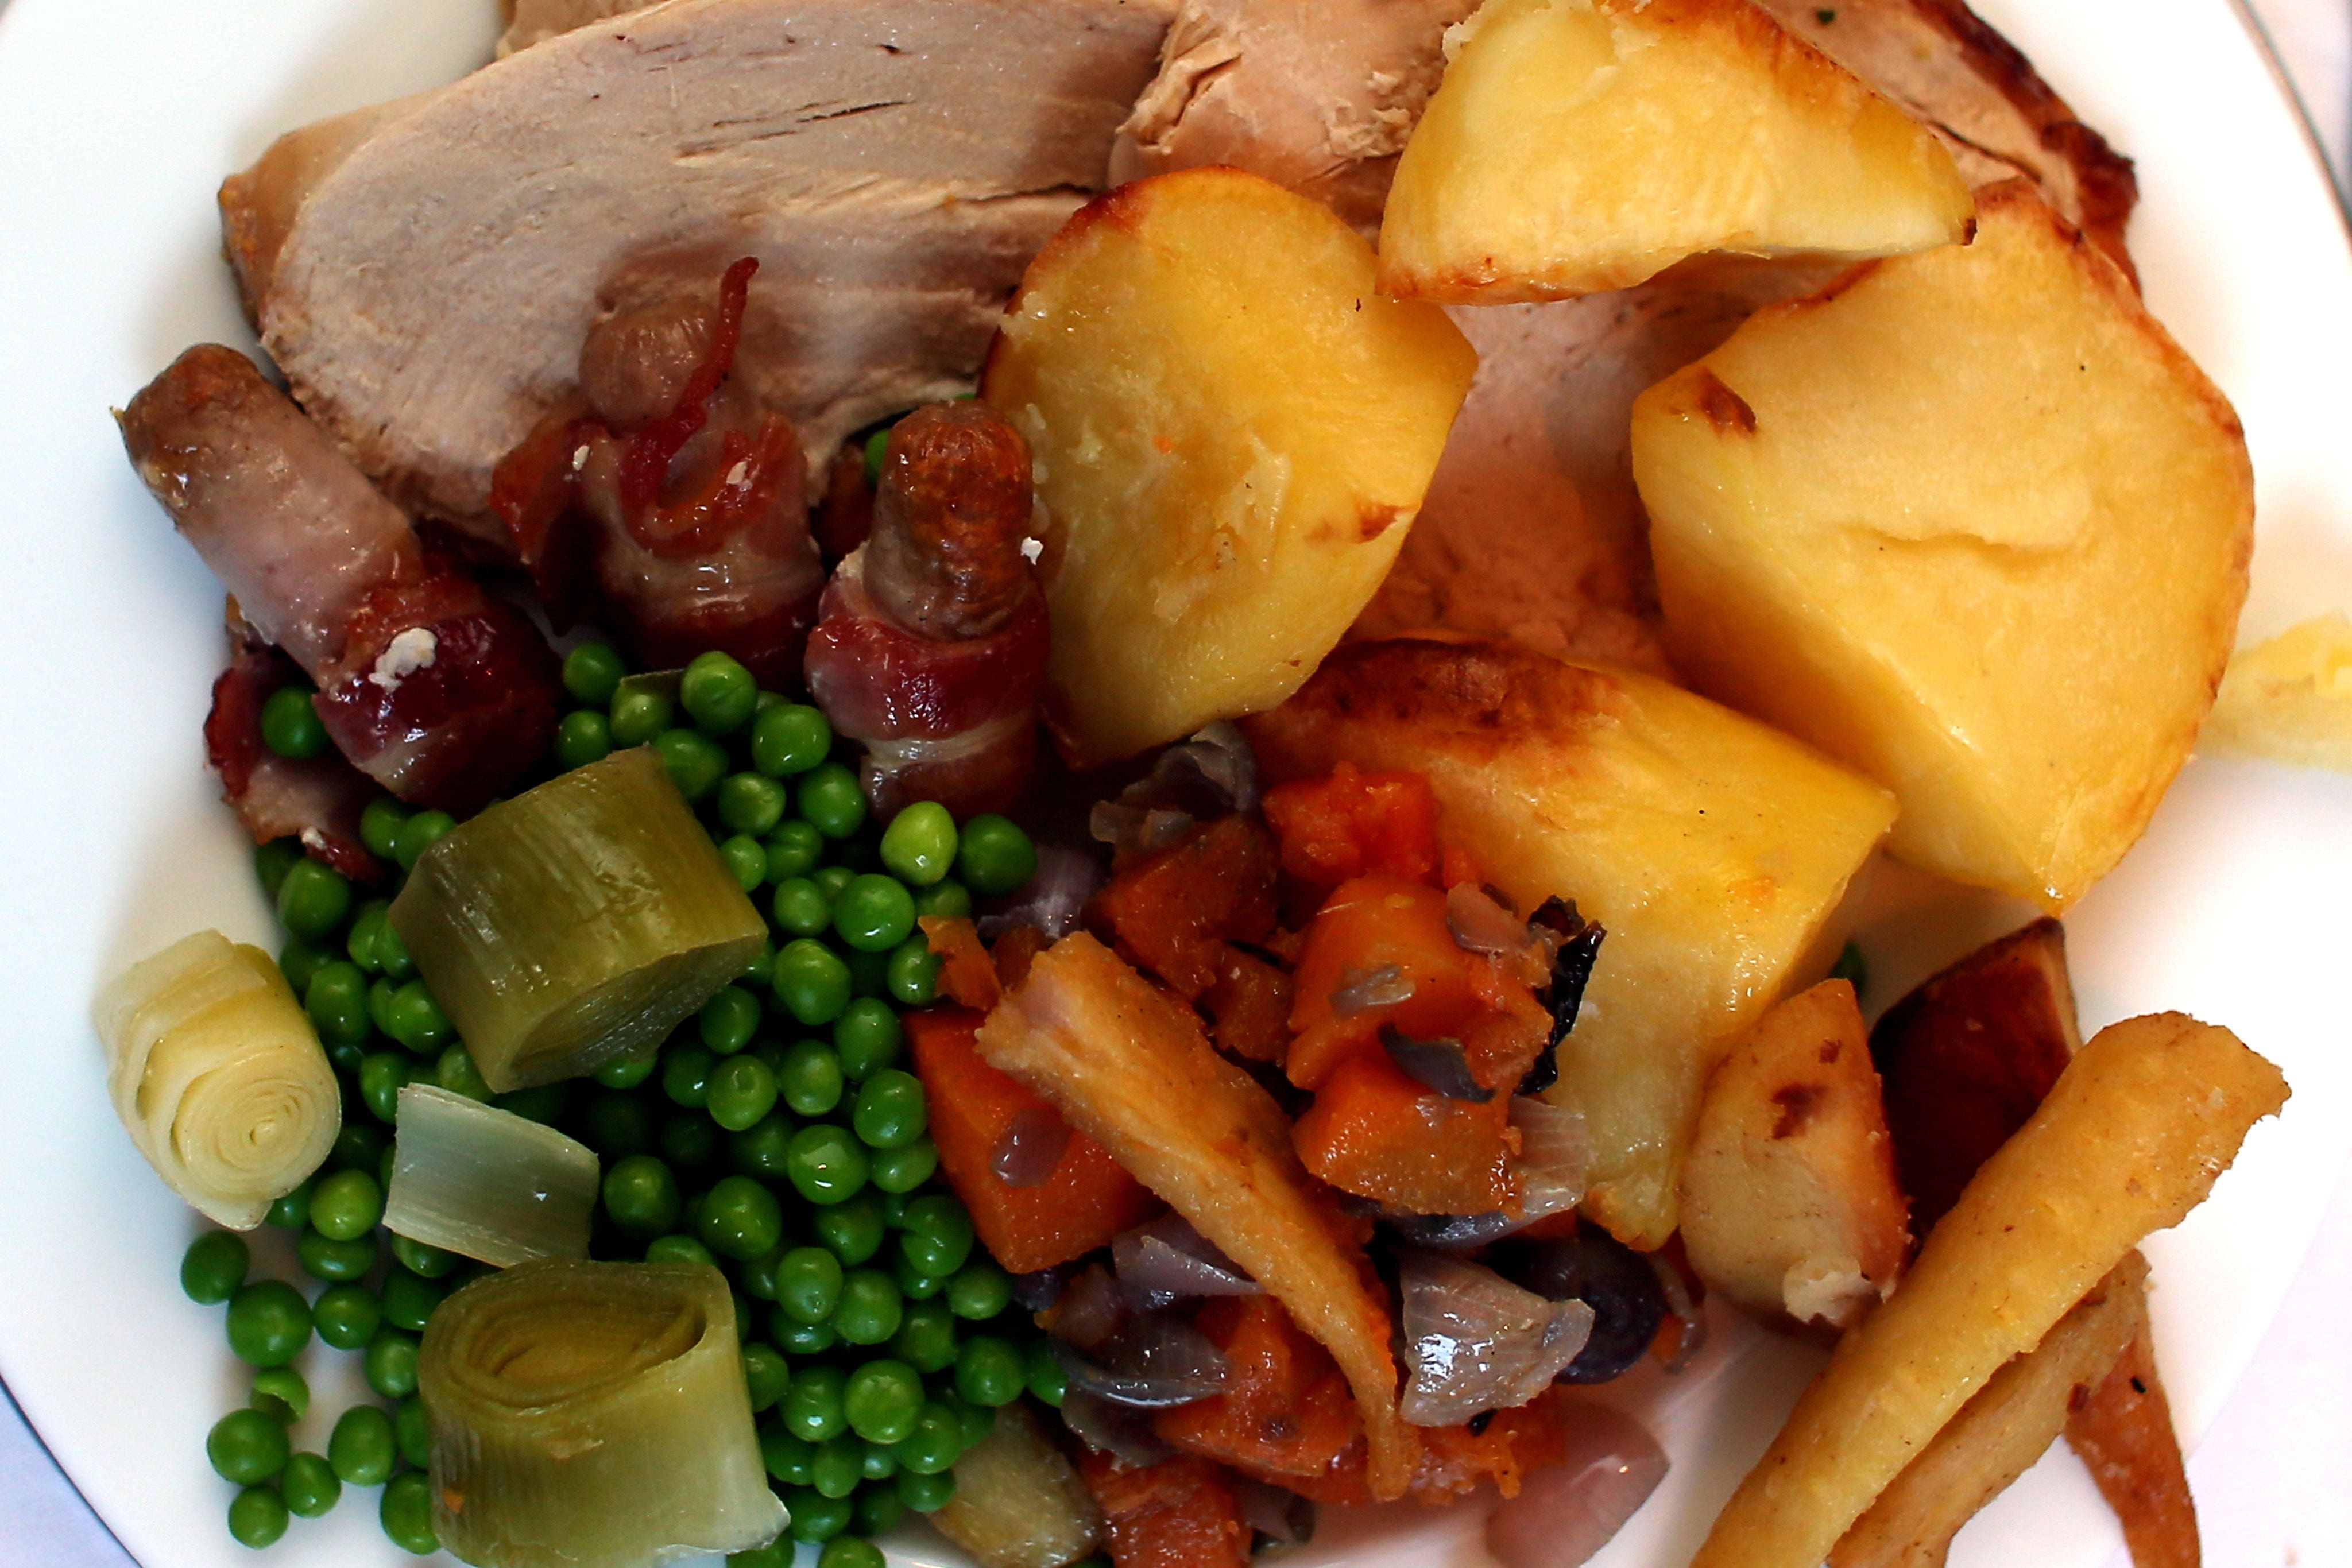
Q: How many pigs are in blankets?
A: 3